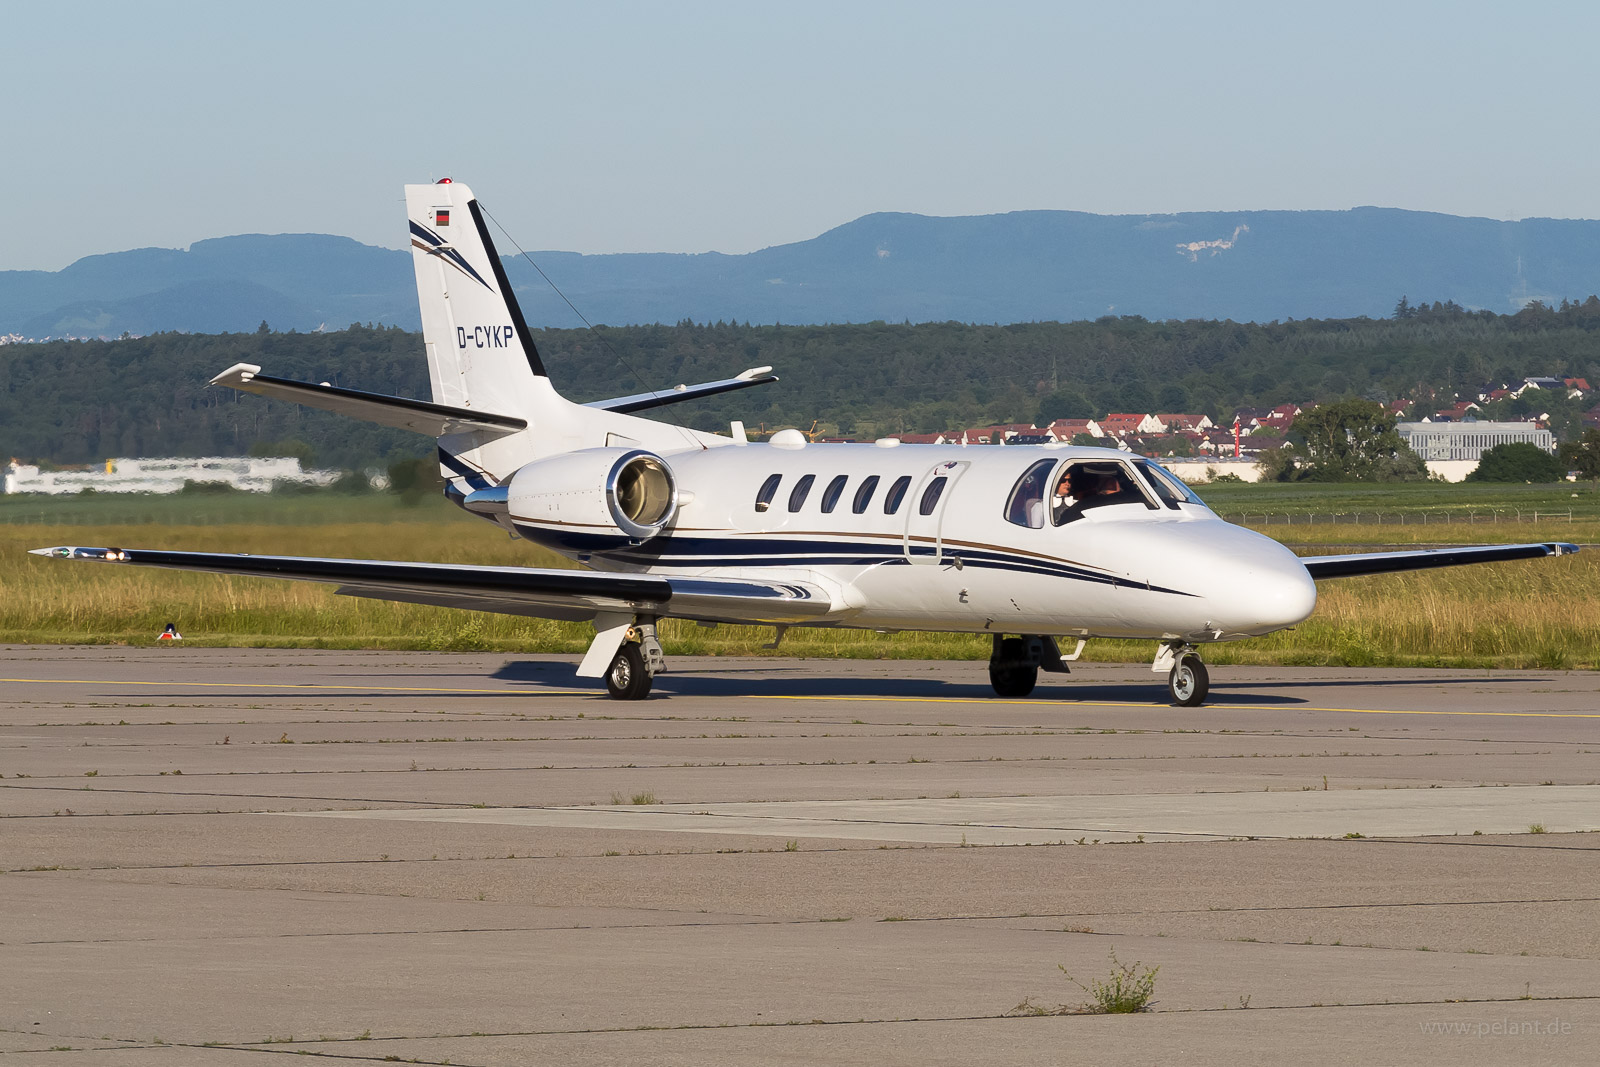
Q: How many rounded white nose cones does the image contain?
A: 1